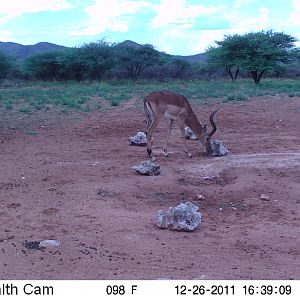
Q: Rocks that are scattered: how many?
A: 5